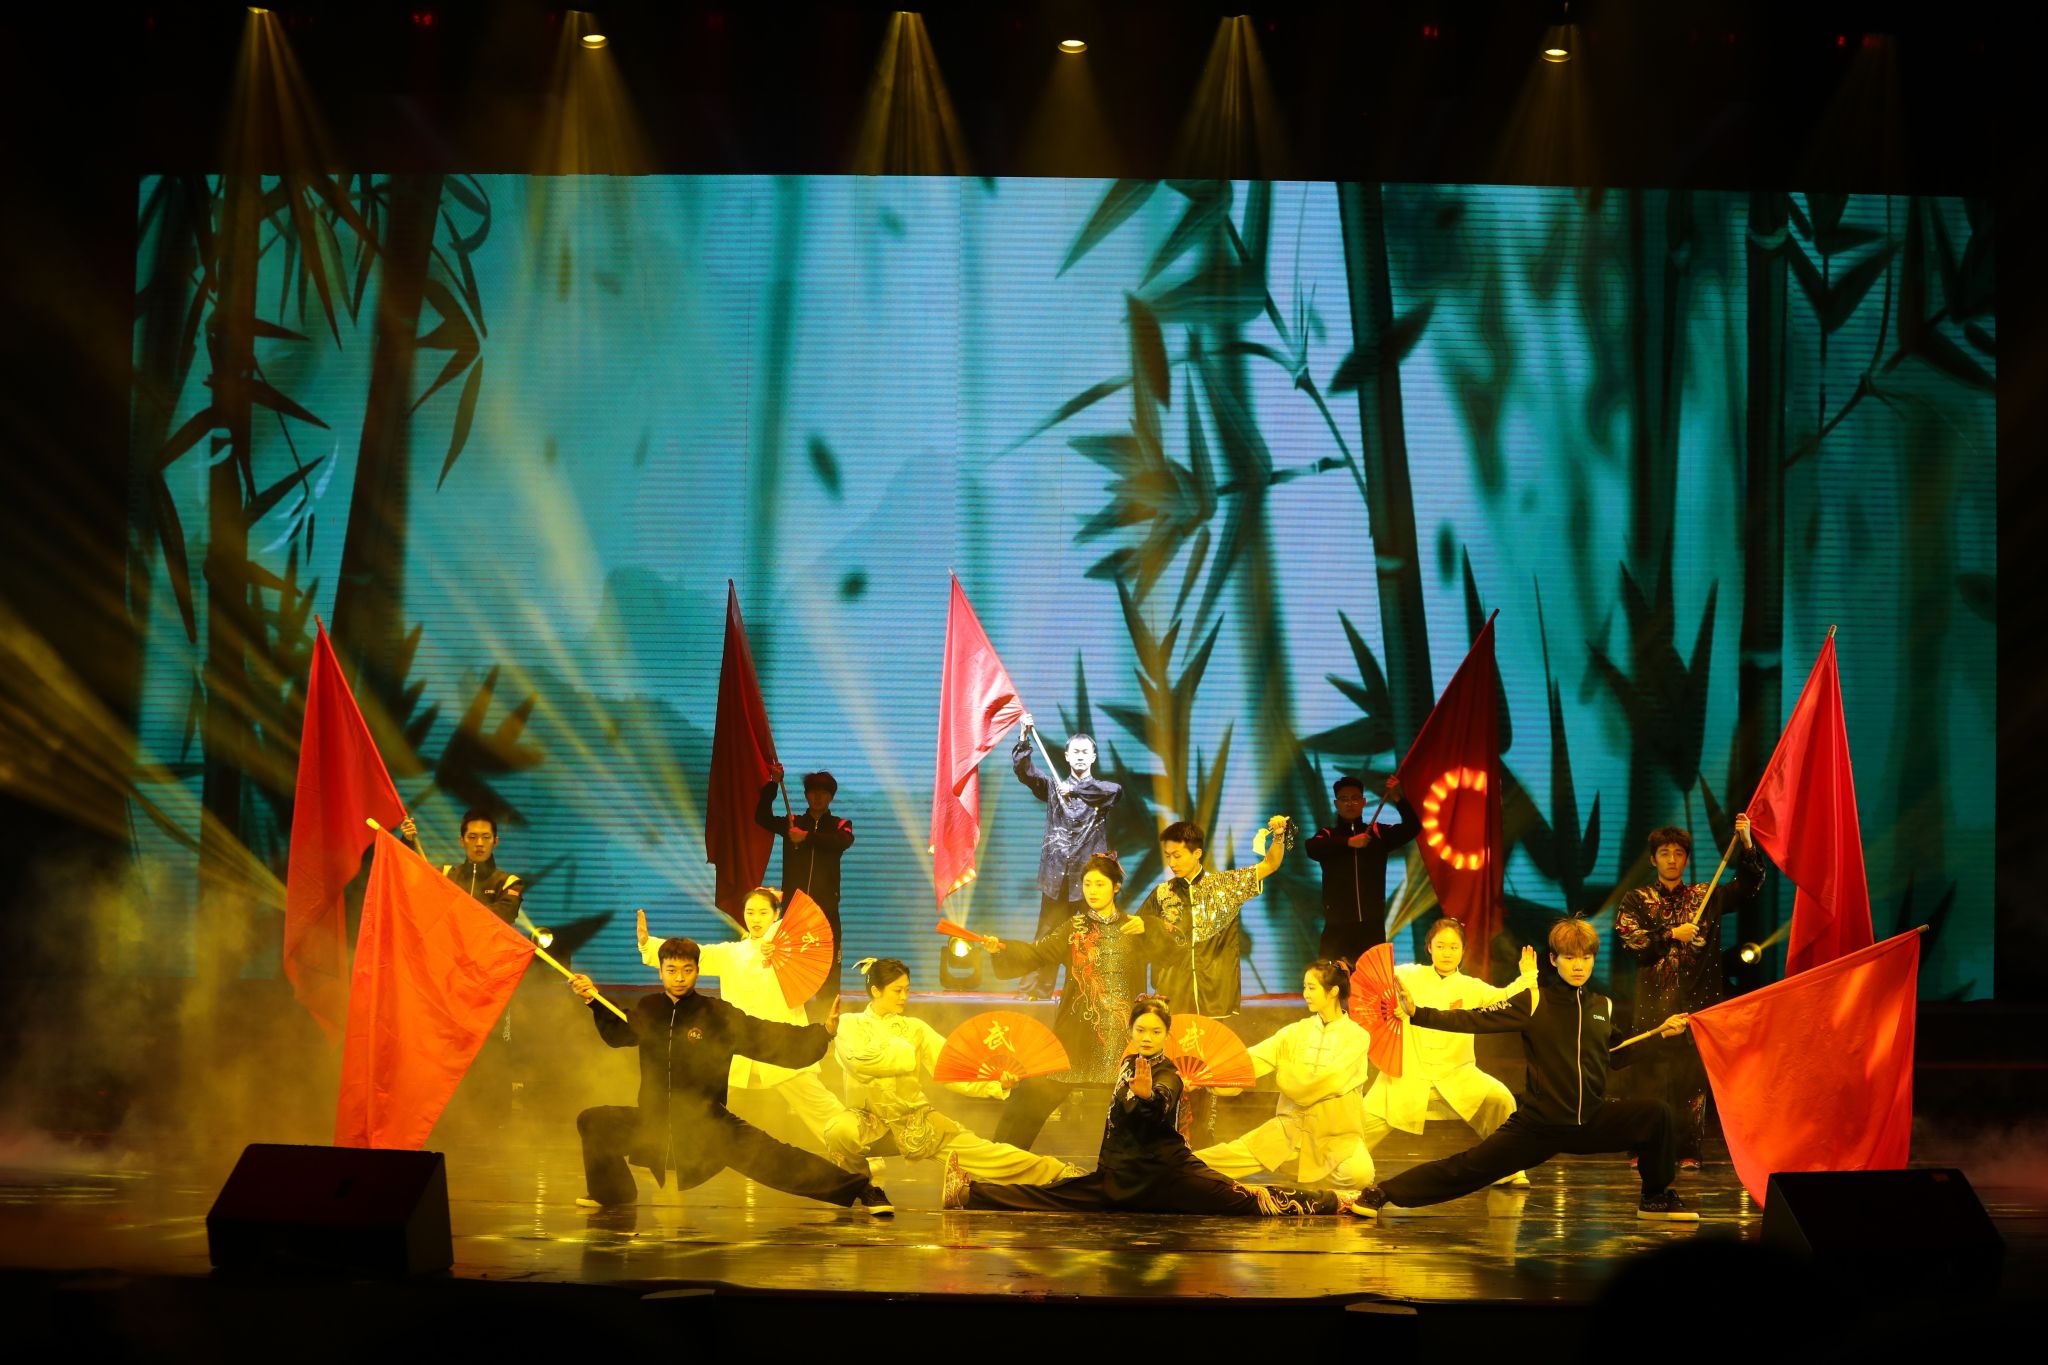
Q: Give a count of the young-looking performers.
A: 13